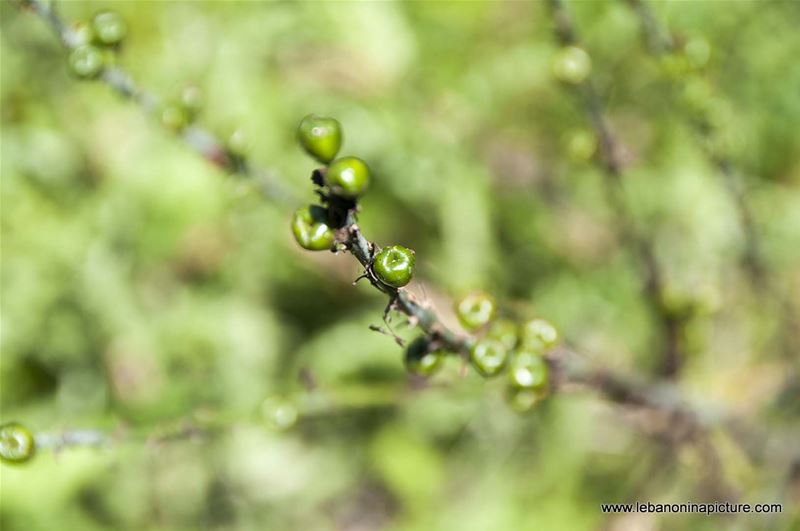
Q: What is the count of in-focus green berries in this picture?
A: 4